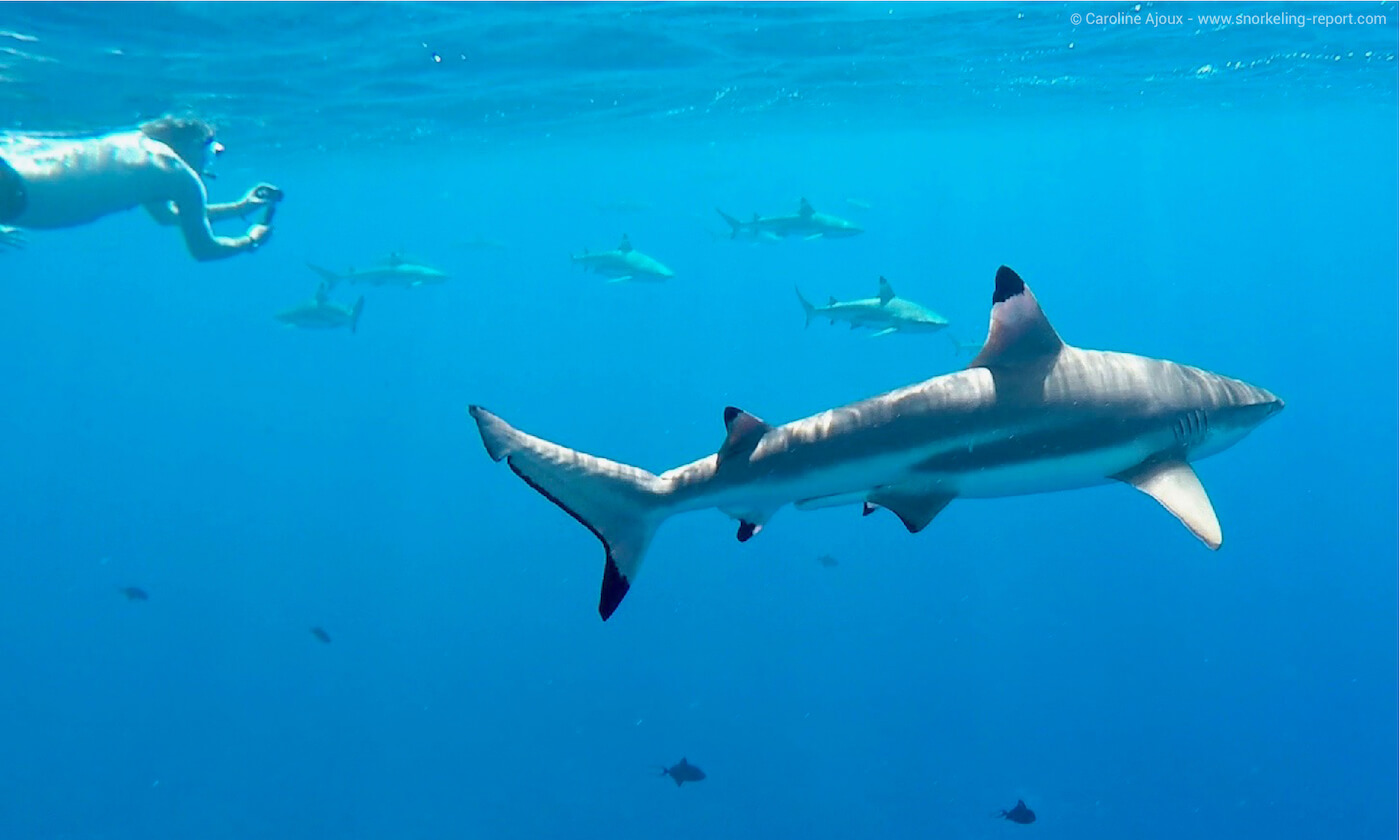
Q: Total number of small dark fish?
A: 5